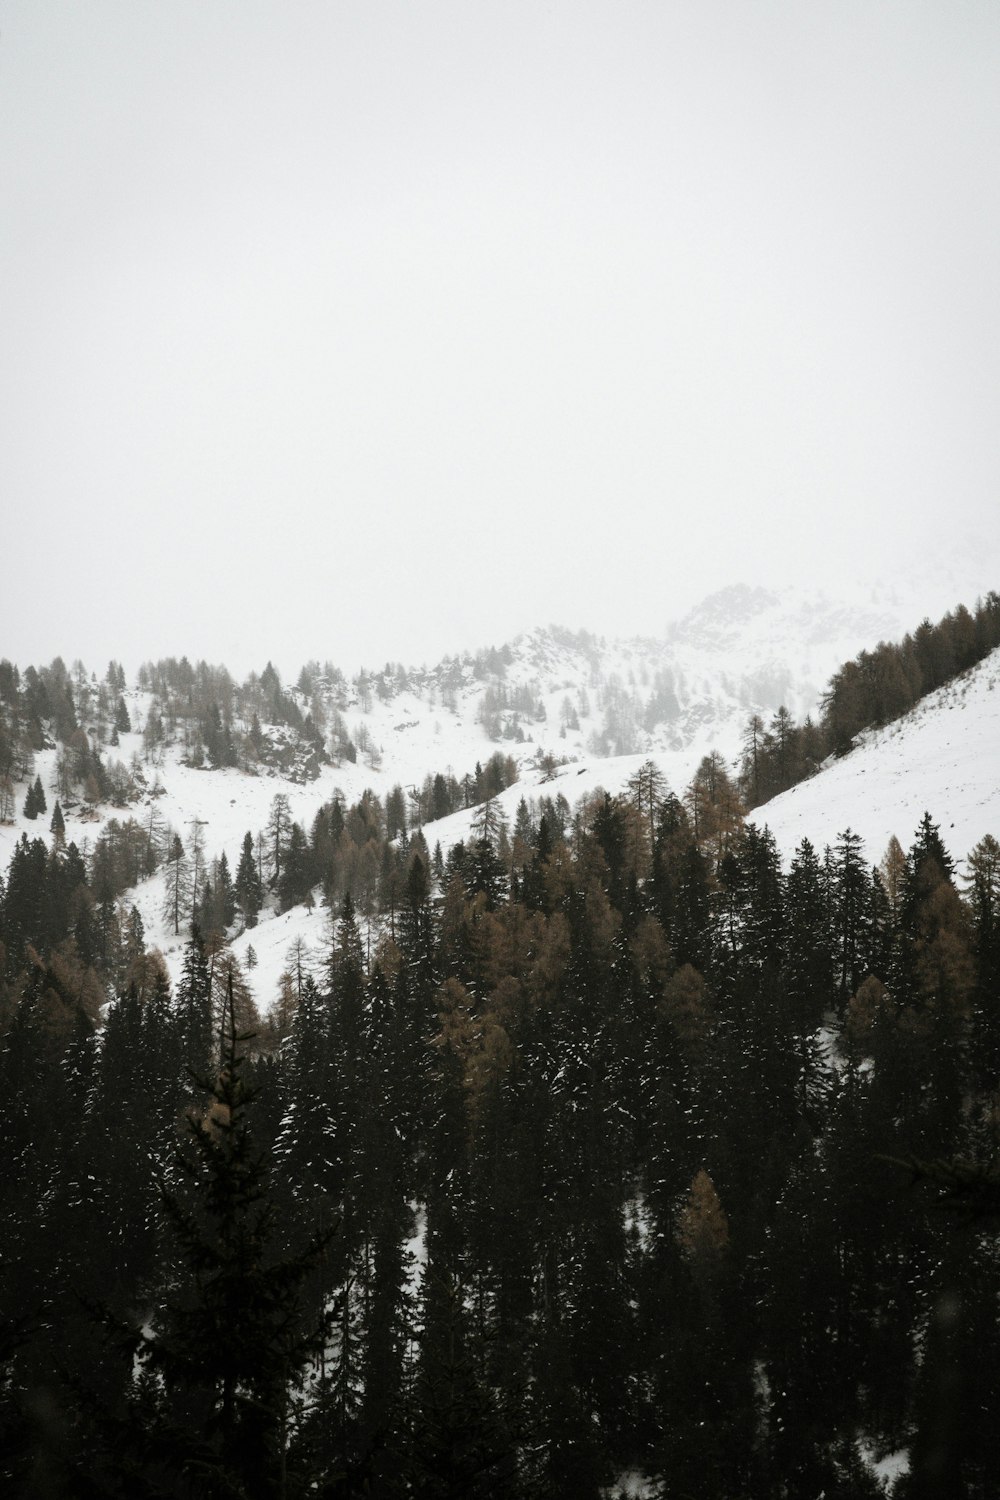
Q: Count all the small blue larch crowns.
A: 0